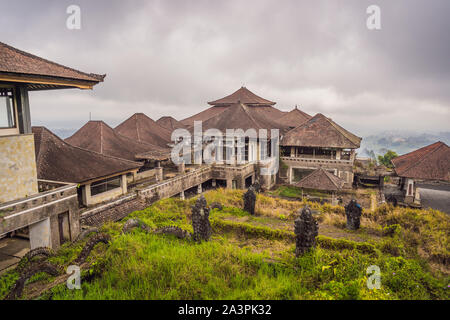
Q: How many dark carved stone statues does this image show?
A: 4